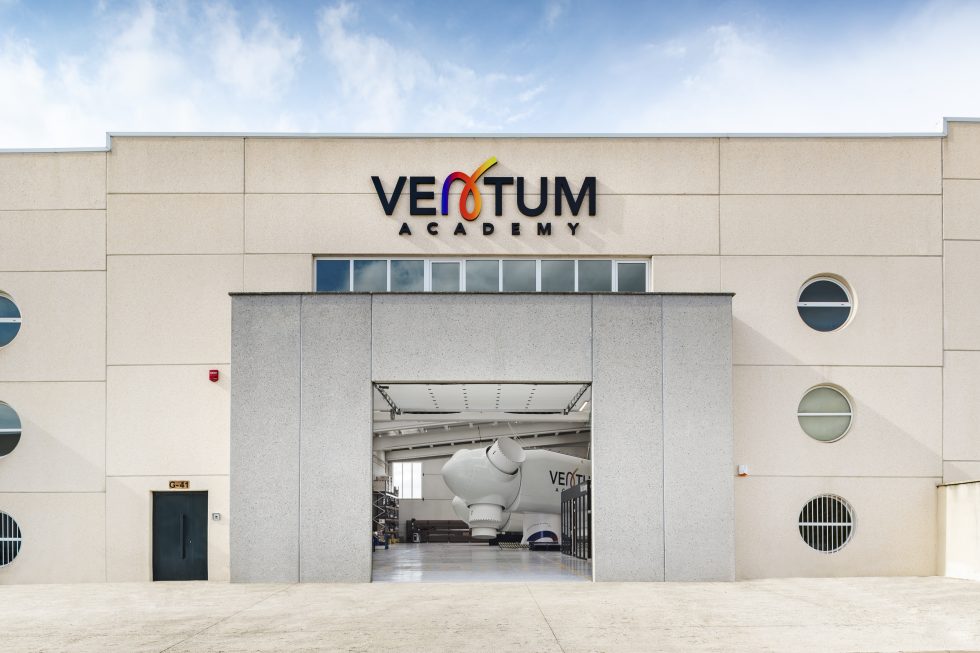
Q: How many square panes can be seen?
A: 9